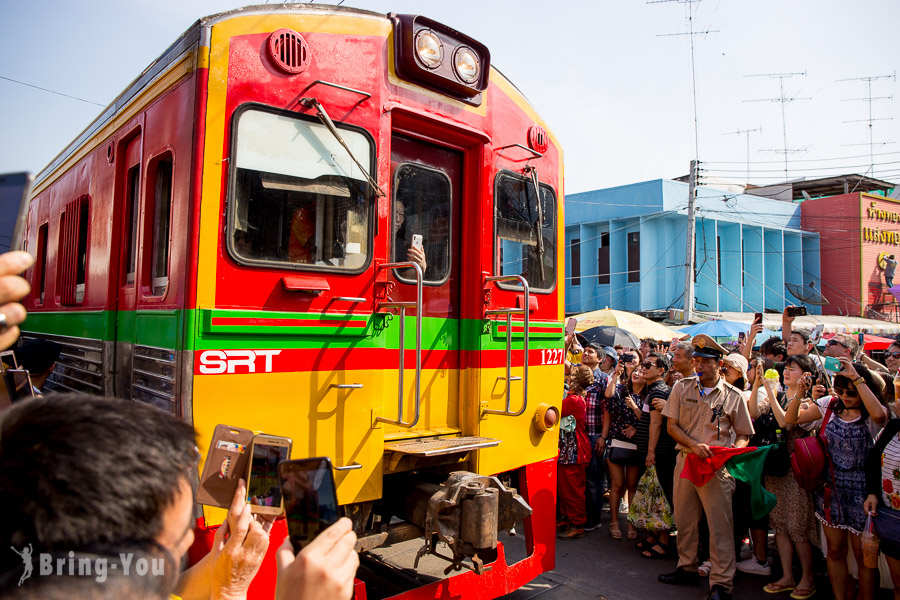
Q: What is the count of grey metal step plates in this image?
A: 1